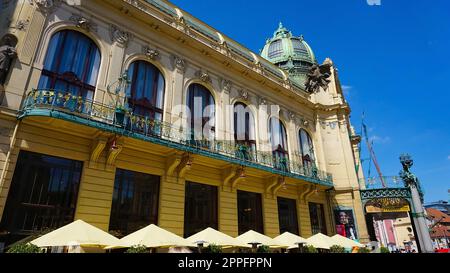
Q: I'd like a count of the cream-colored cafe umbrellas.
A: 7